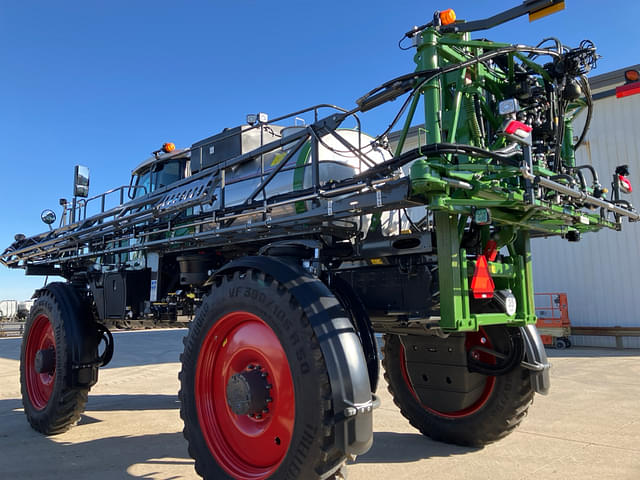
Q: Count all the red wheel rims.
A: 3